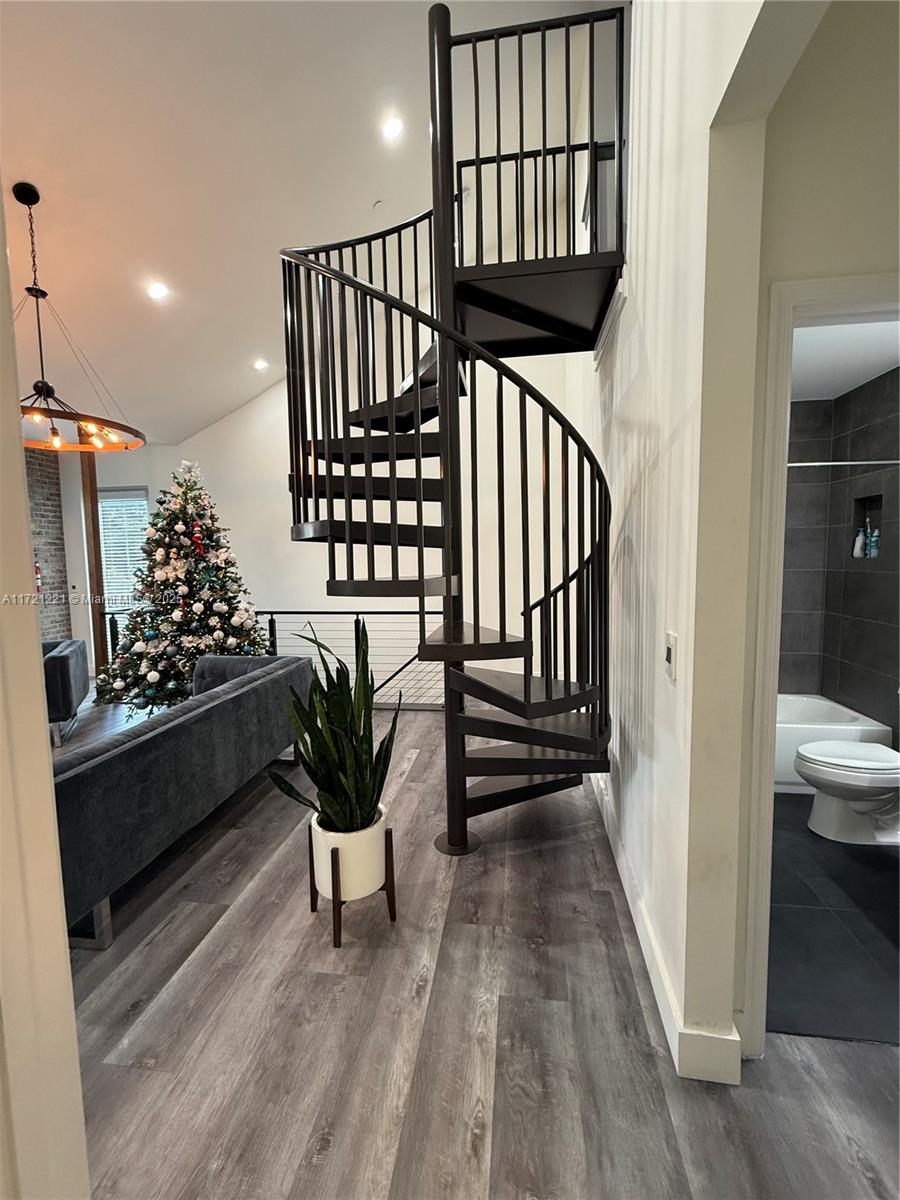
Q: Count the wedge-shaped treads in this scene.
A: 11